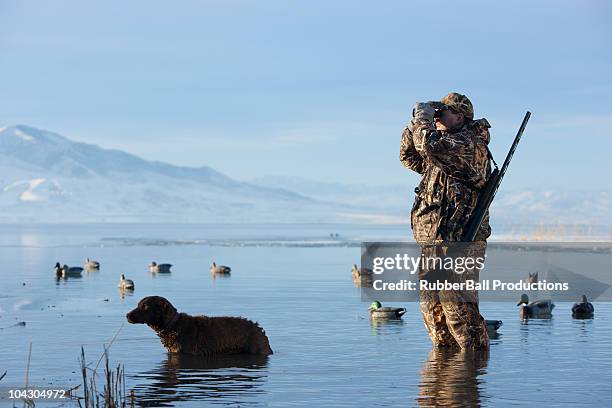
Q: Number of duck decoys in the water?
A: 12